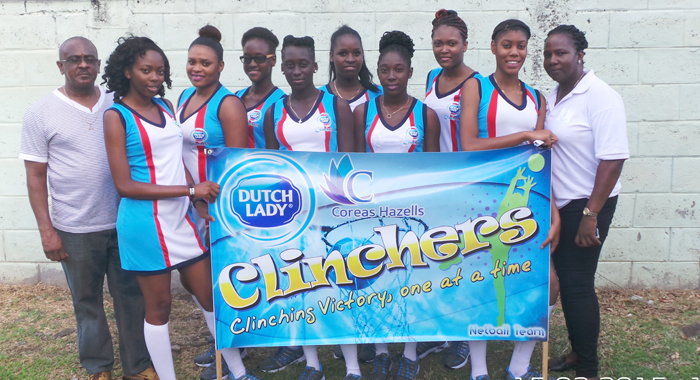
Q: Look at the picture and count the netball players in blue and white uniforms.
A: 8